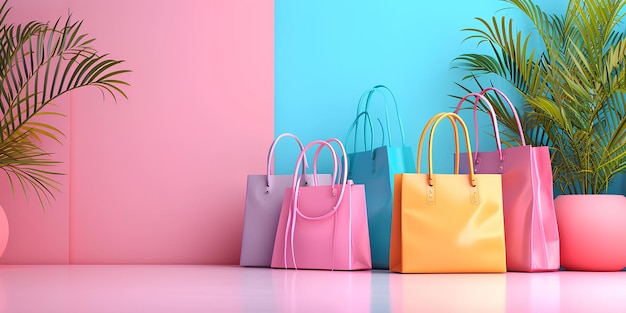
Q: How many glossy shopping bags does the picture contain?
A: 5